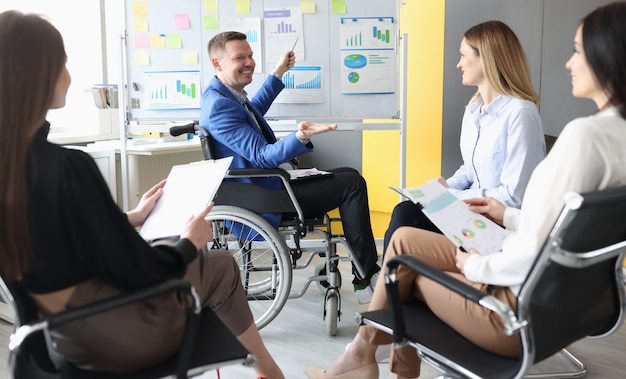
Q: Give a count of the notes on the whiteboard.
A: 13